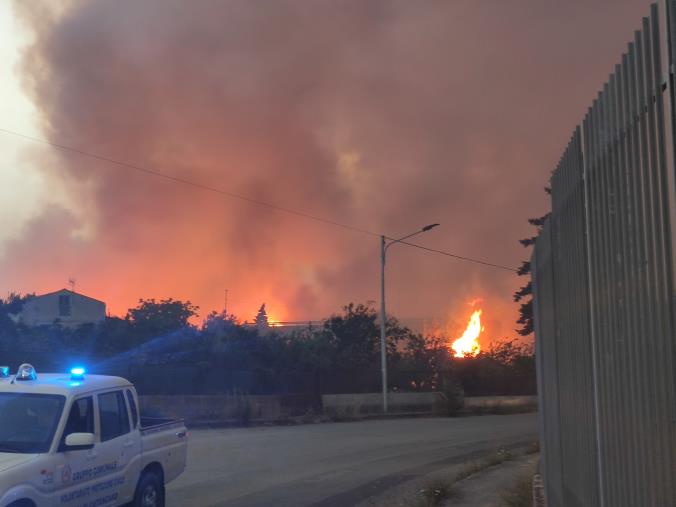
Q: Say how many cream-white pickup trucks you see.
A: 1